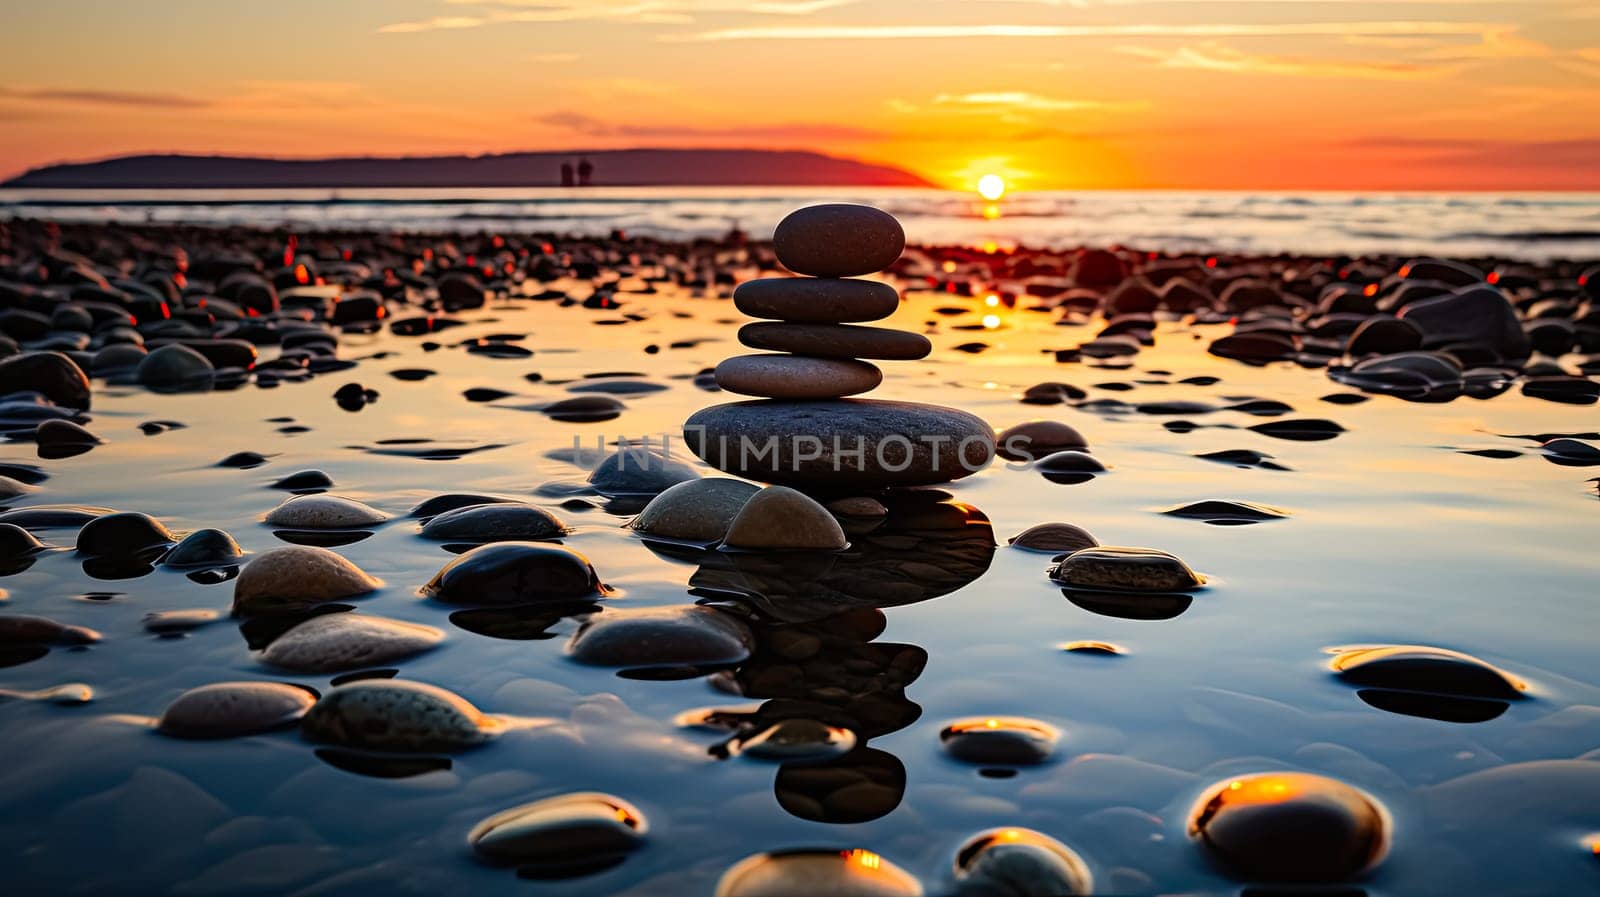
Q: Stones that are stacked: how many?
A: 5